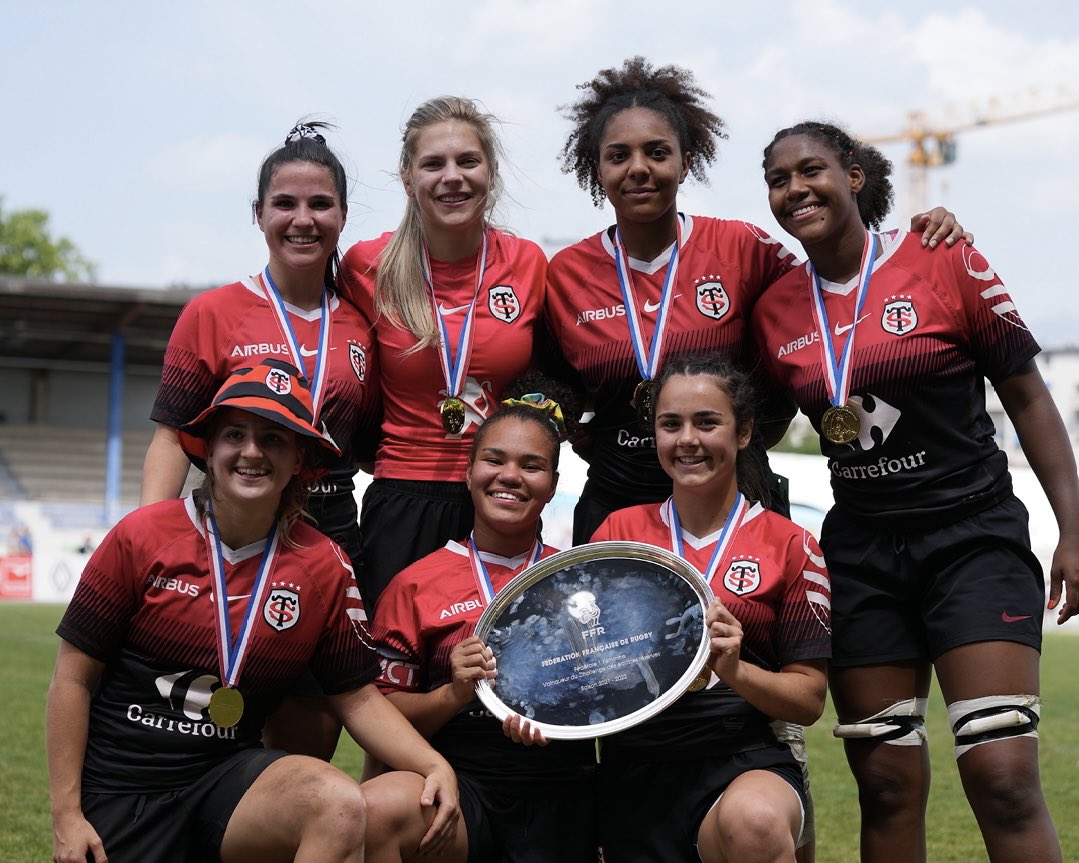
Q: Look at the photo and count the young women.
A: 7